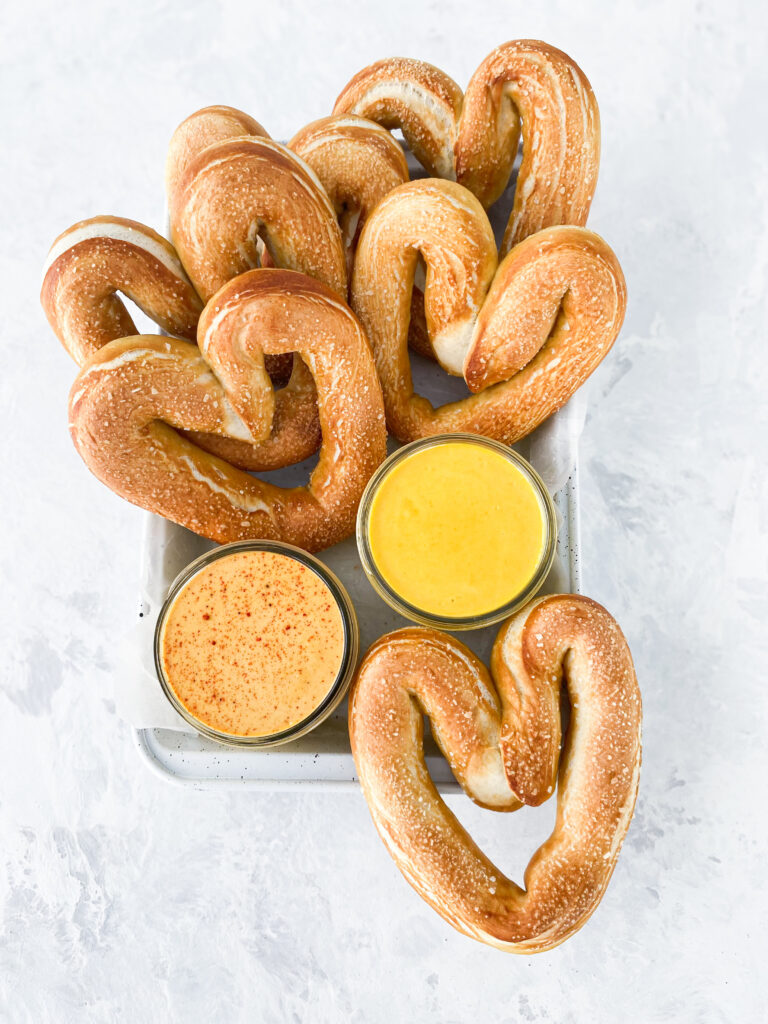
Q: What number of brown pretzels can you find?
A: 6